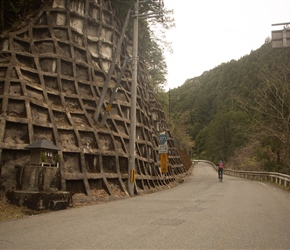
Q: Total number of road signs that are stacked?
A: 3